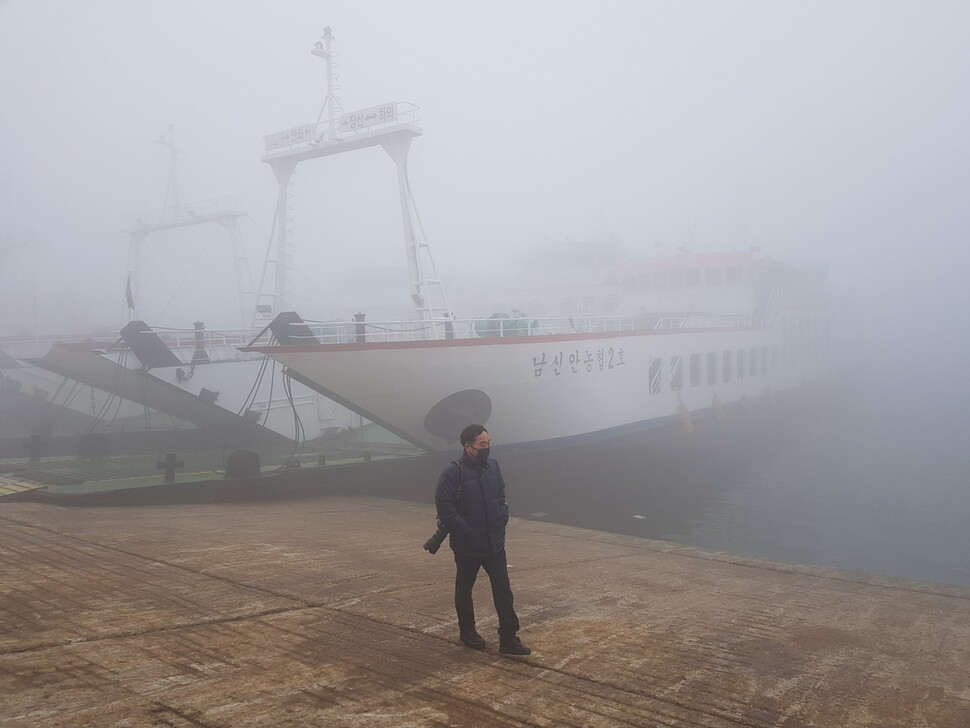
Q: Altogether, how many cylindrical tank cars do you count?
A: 0